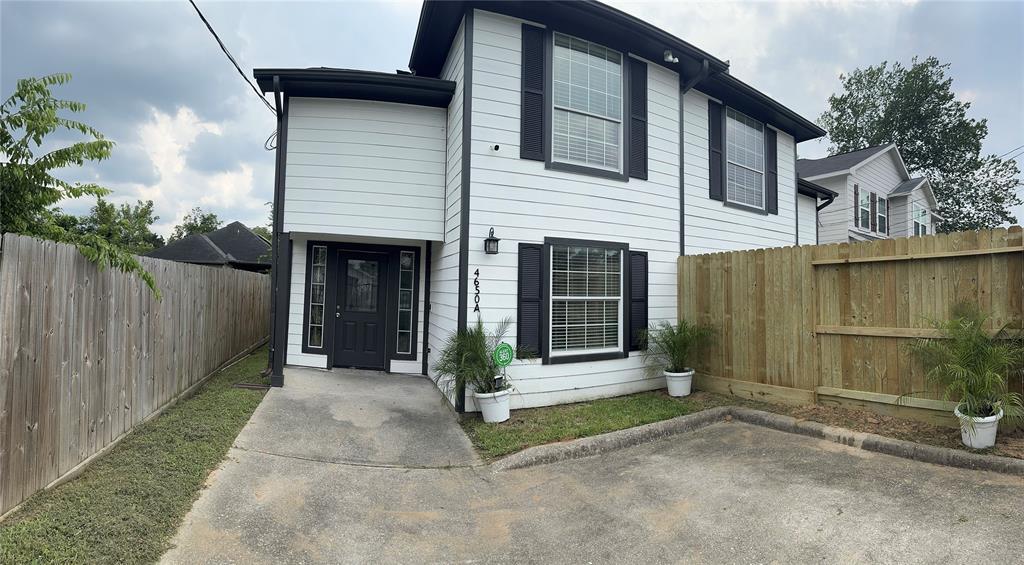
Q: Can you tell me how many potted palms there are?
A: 3